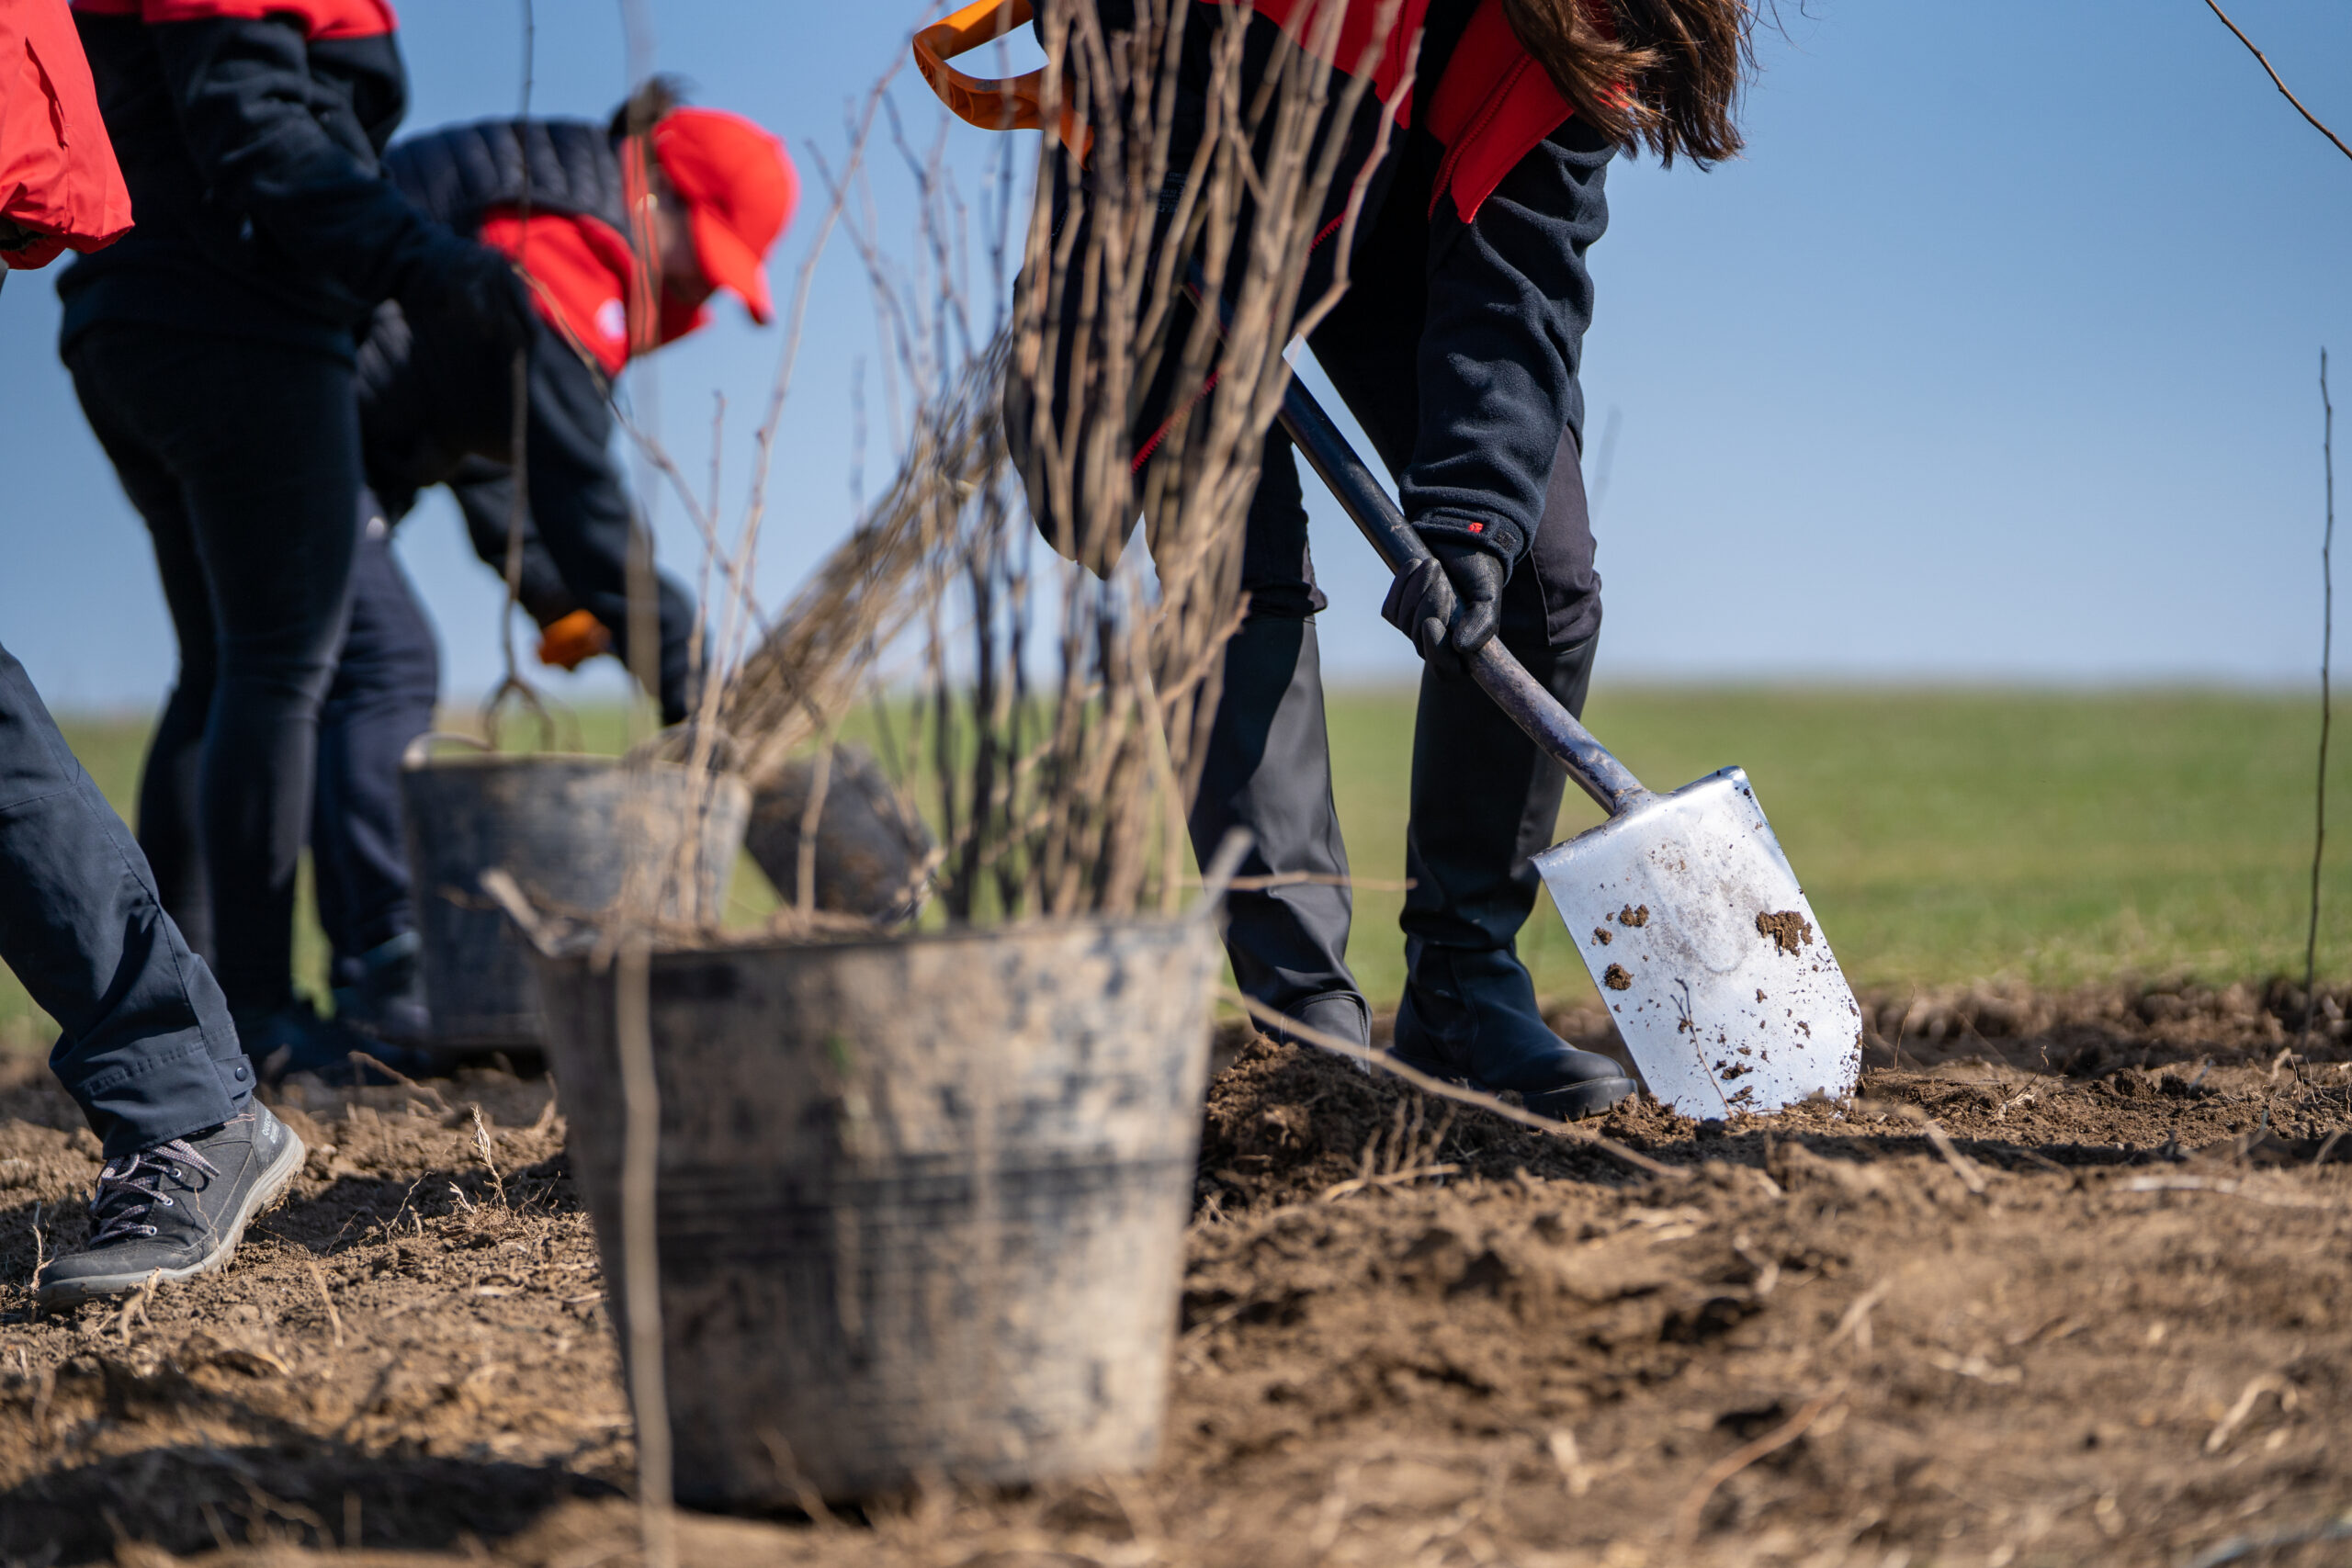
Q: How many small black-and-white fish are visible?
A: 0